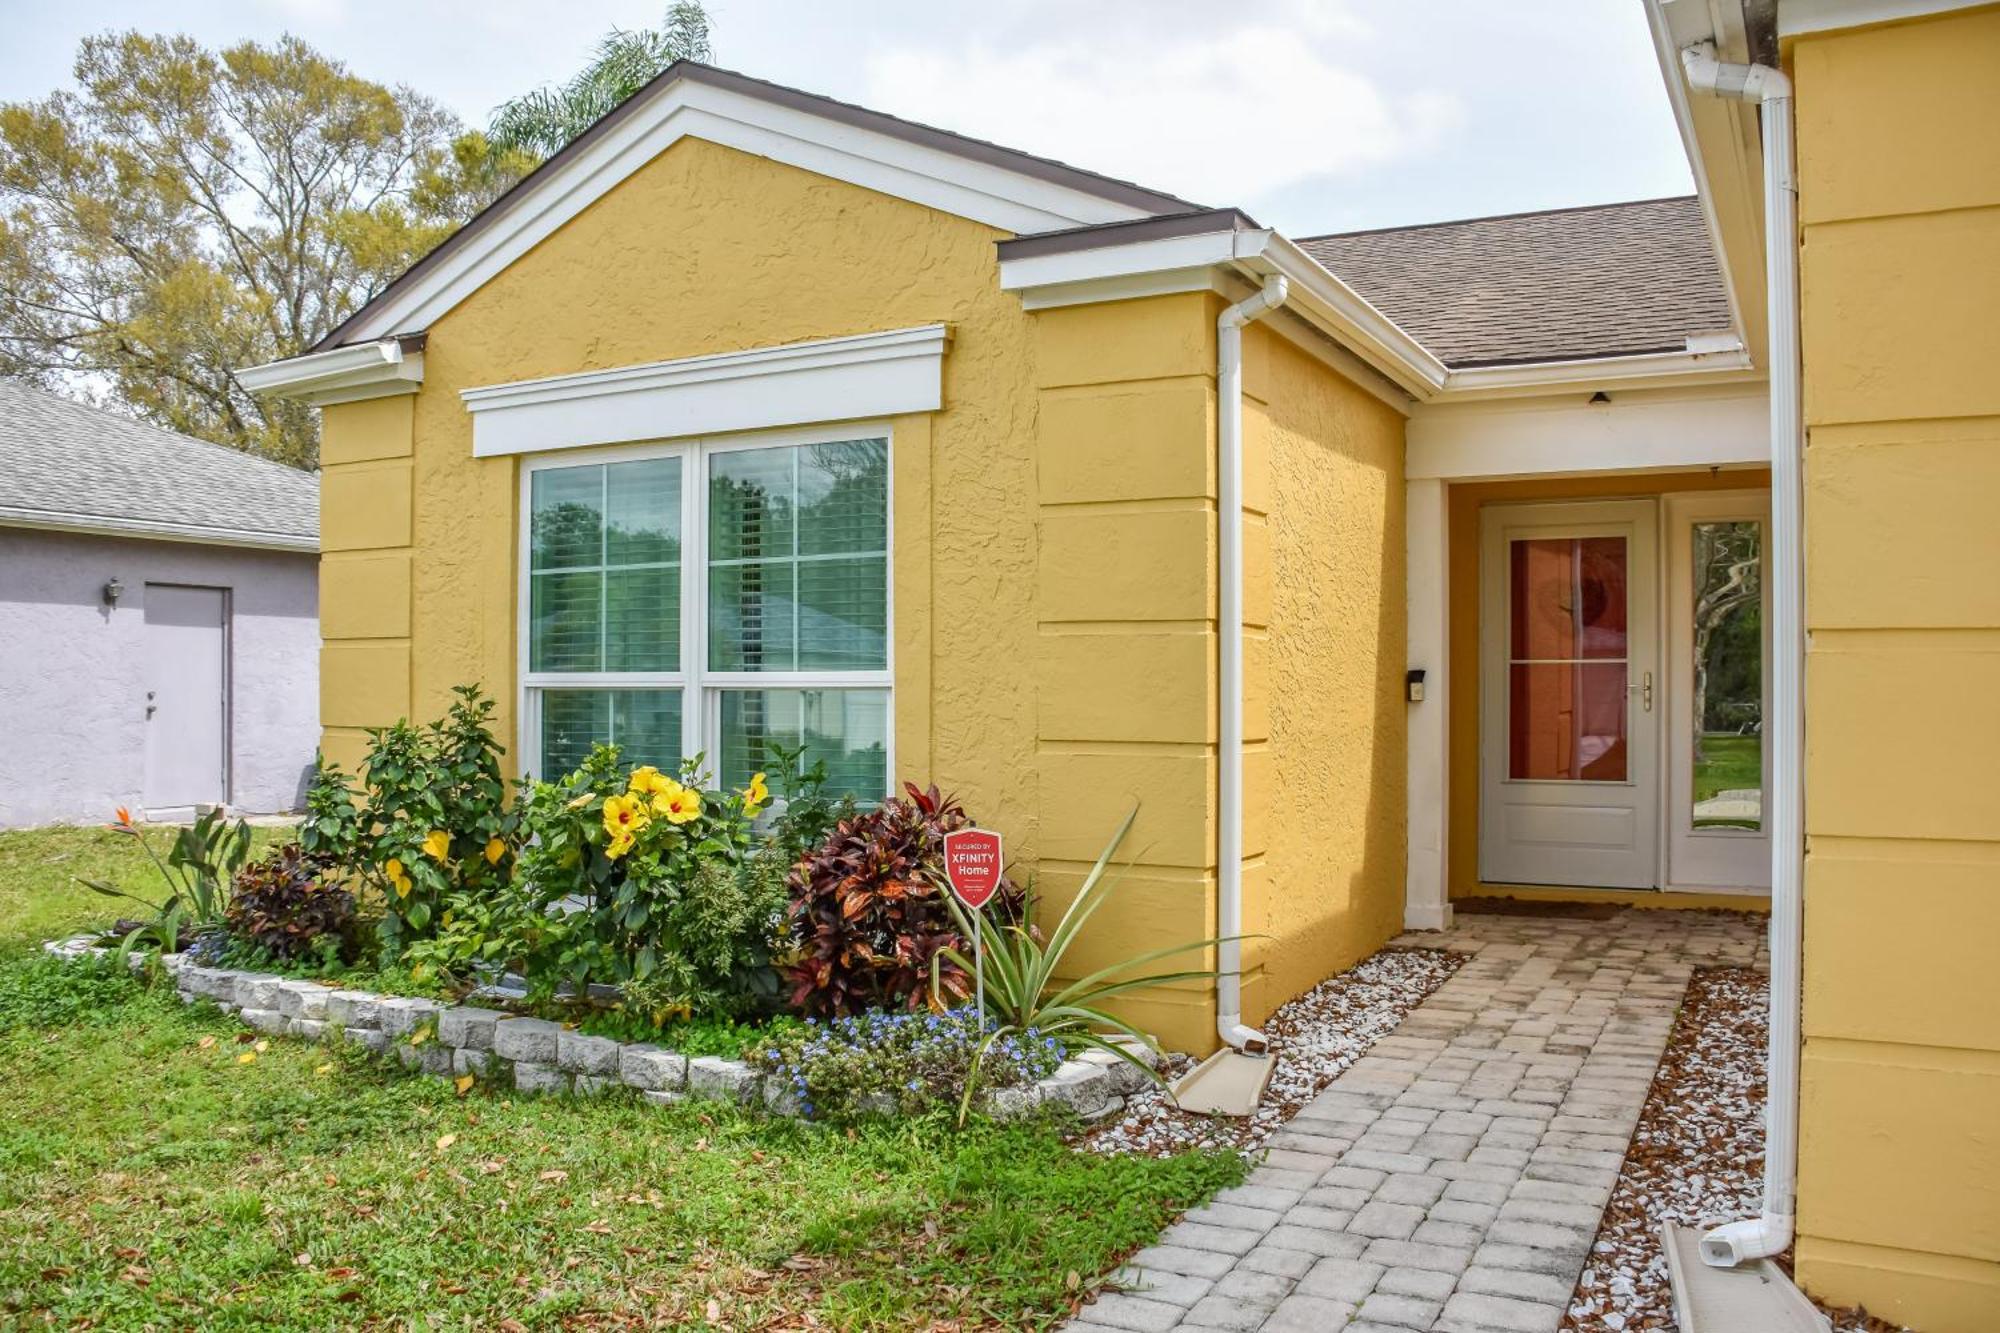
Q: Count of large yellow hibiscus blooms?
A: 5